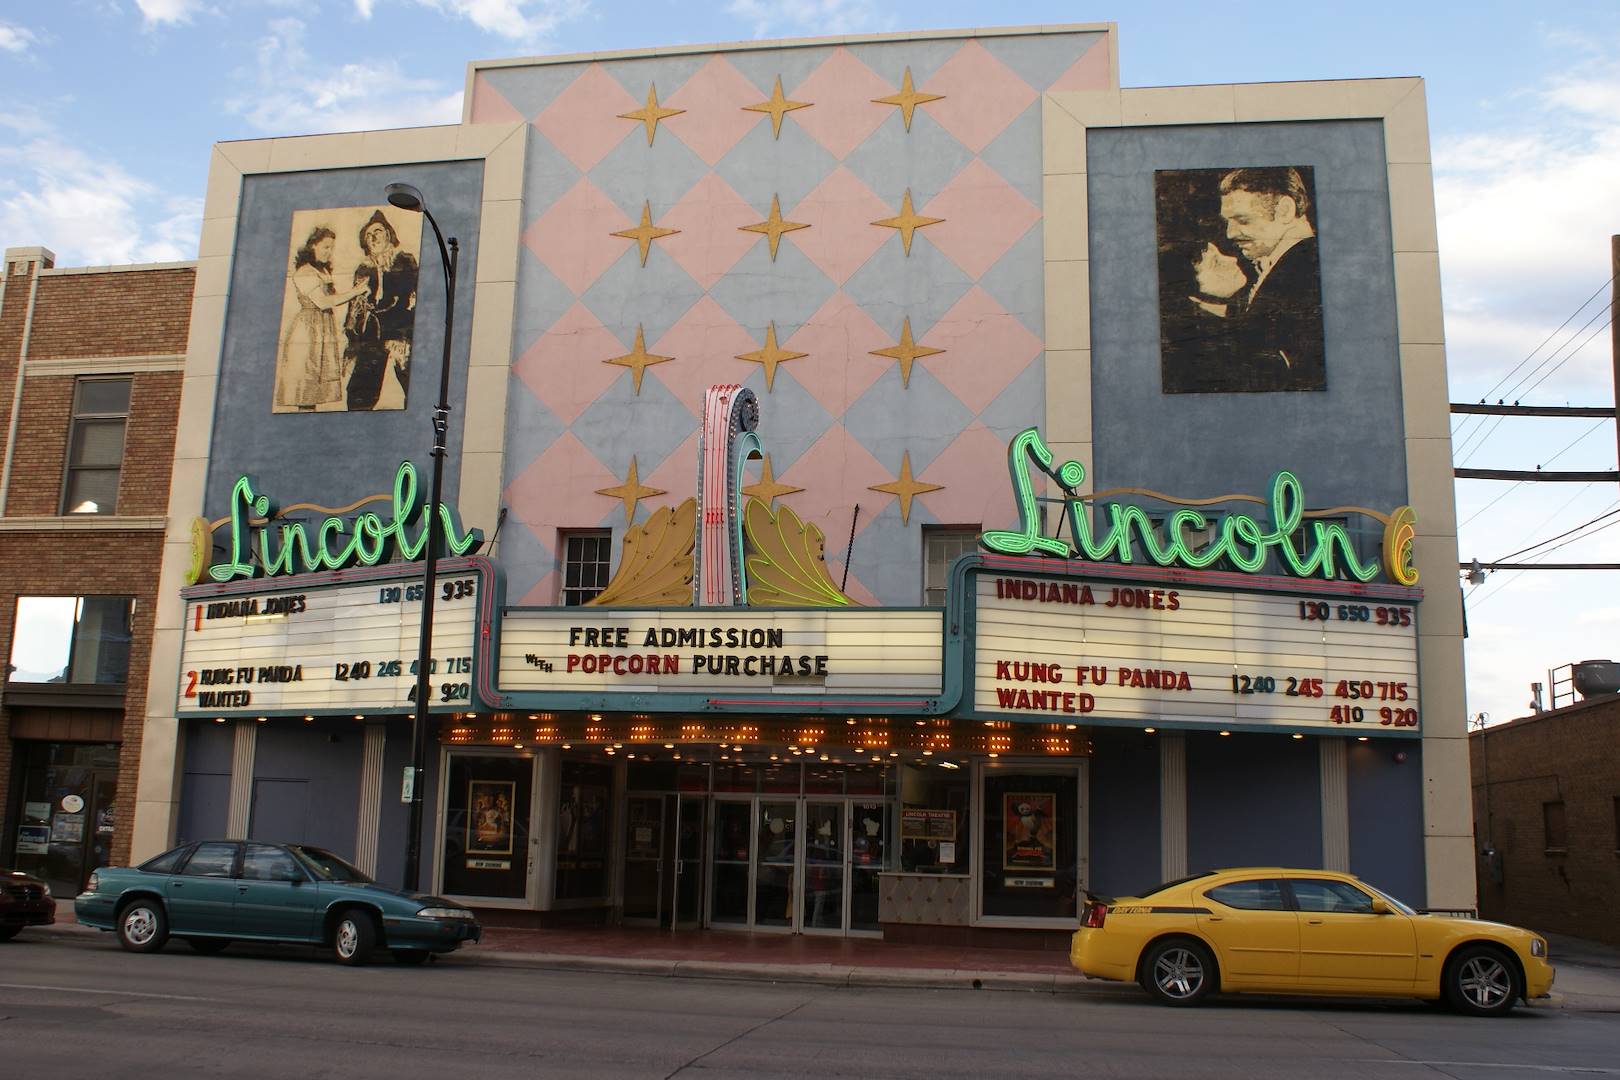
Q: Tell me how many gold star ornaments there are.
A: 12